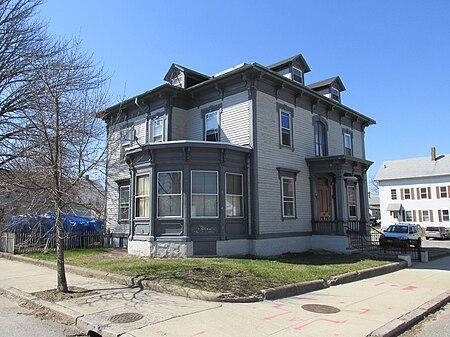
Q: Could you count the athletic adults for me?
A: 0